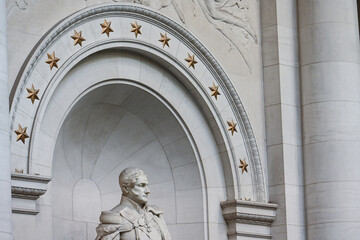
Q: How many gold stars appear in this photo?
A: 11